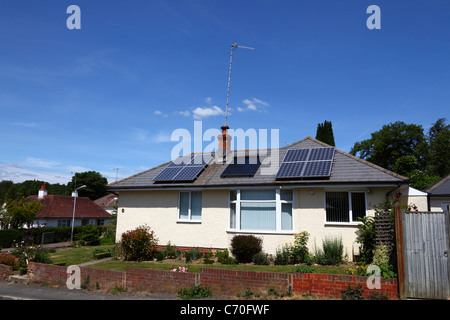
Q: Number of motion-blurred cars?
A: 0